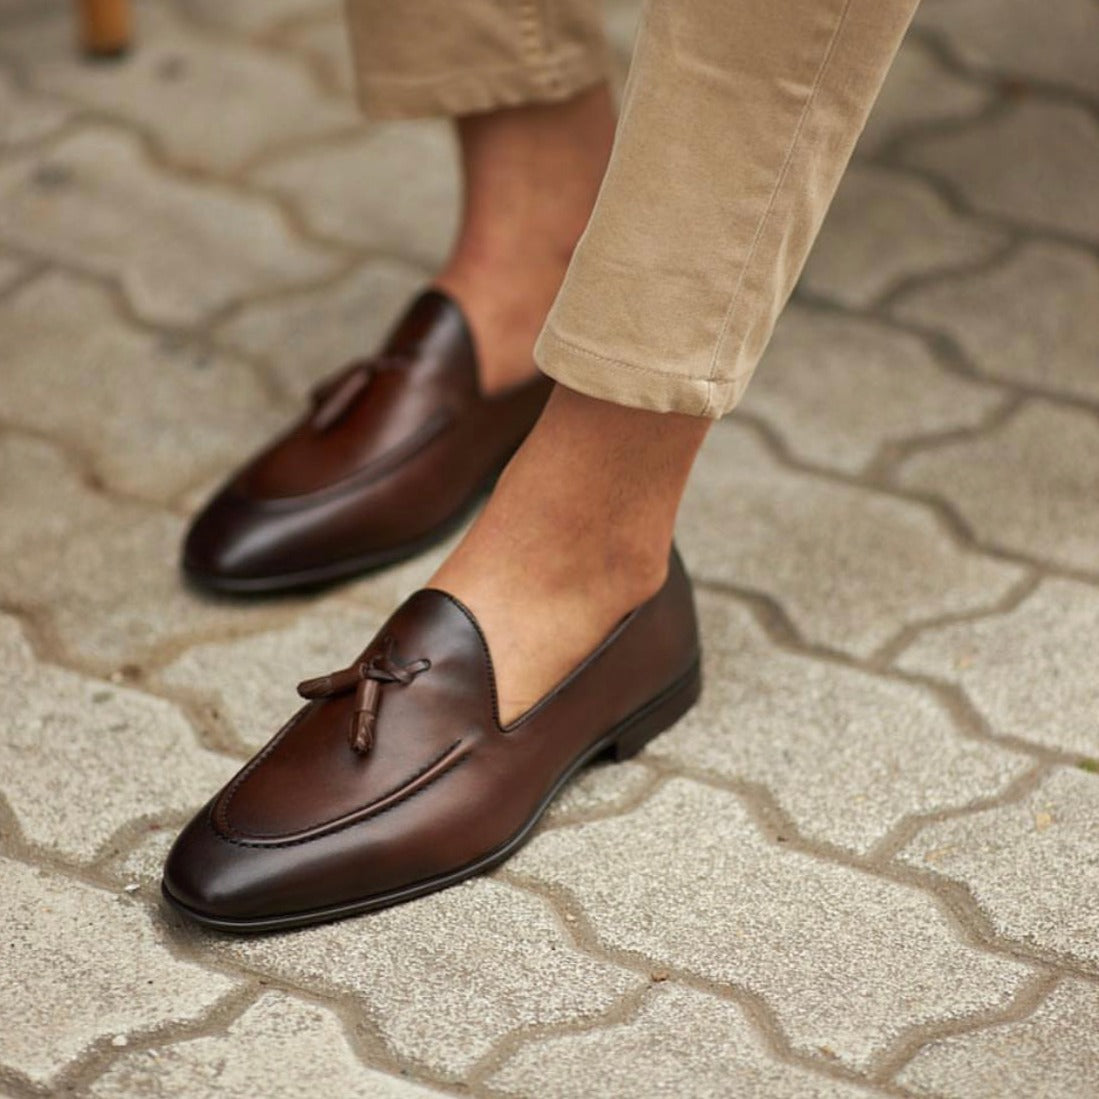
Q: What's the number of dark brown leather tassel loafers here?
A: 2